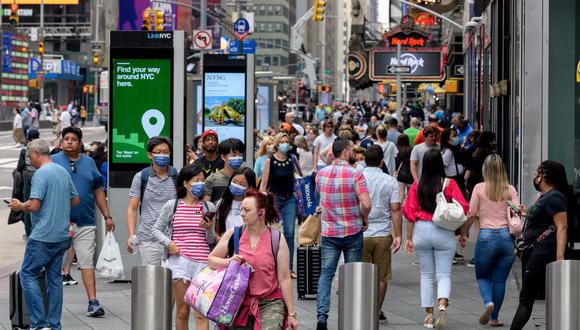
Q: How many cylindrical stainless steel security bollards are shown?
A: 3